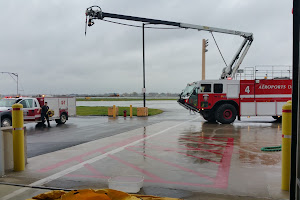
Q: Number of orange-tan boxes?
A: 2